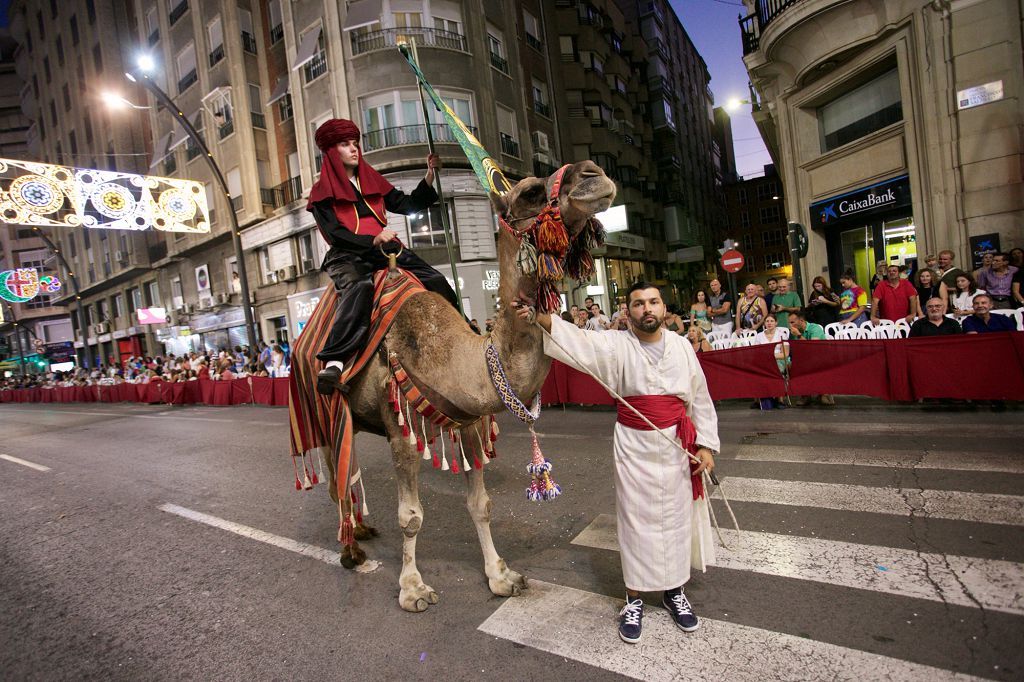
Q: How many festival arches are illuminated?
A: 2